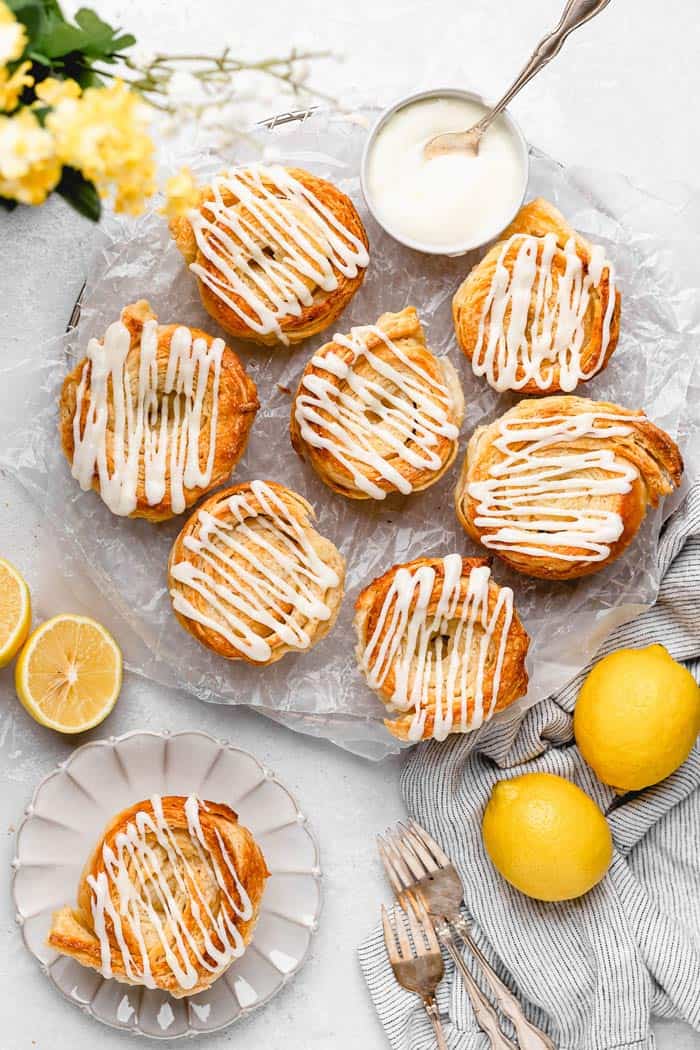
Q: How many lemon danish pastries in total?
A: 8